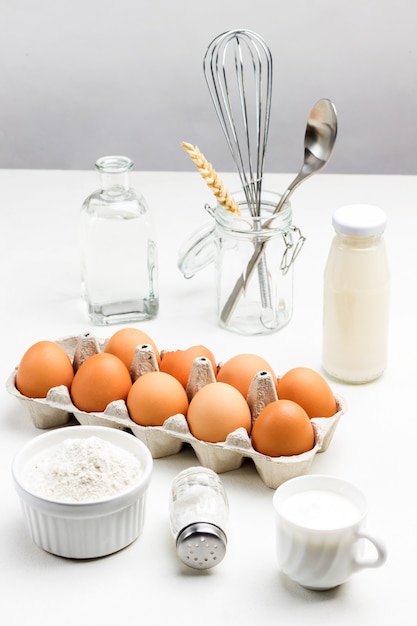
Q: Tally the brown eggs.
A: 9